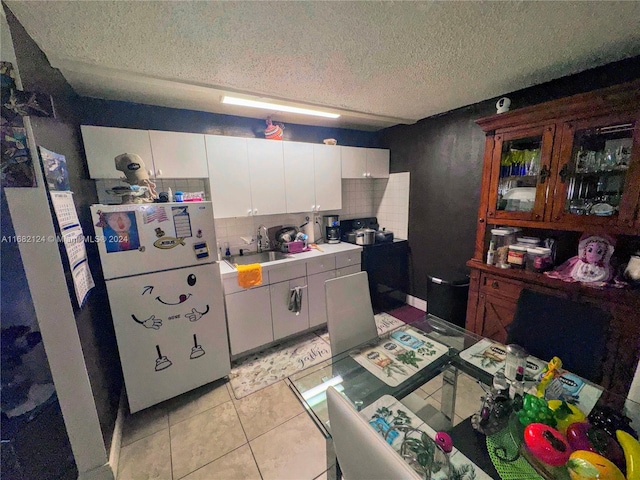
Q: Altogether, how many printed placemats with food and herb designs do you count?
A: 3